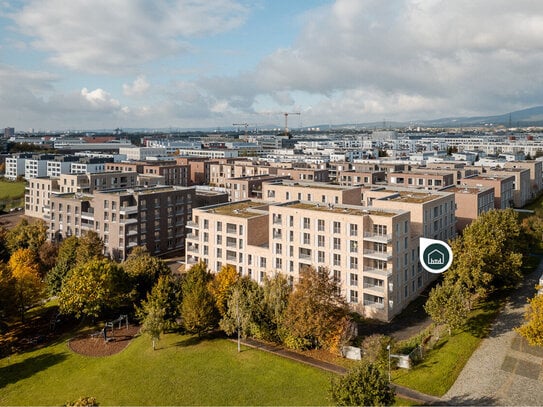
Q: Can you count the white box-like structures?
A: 2